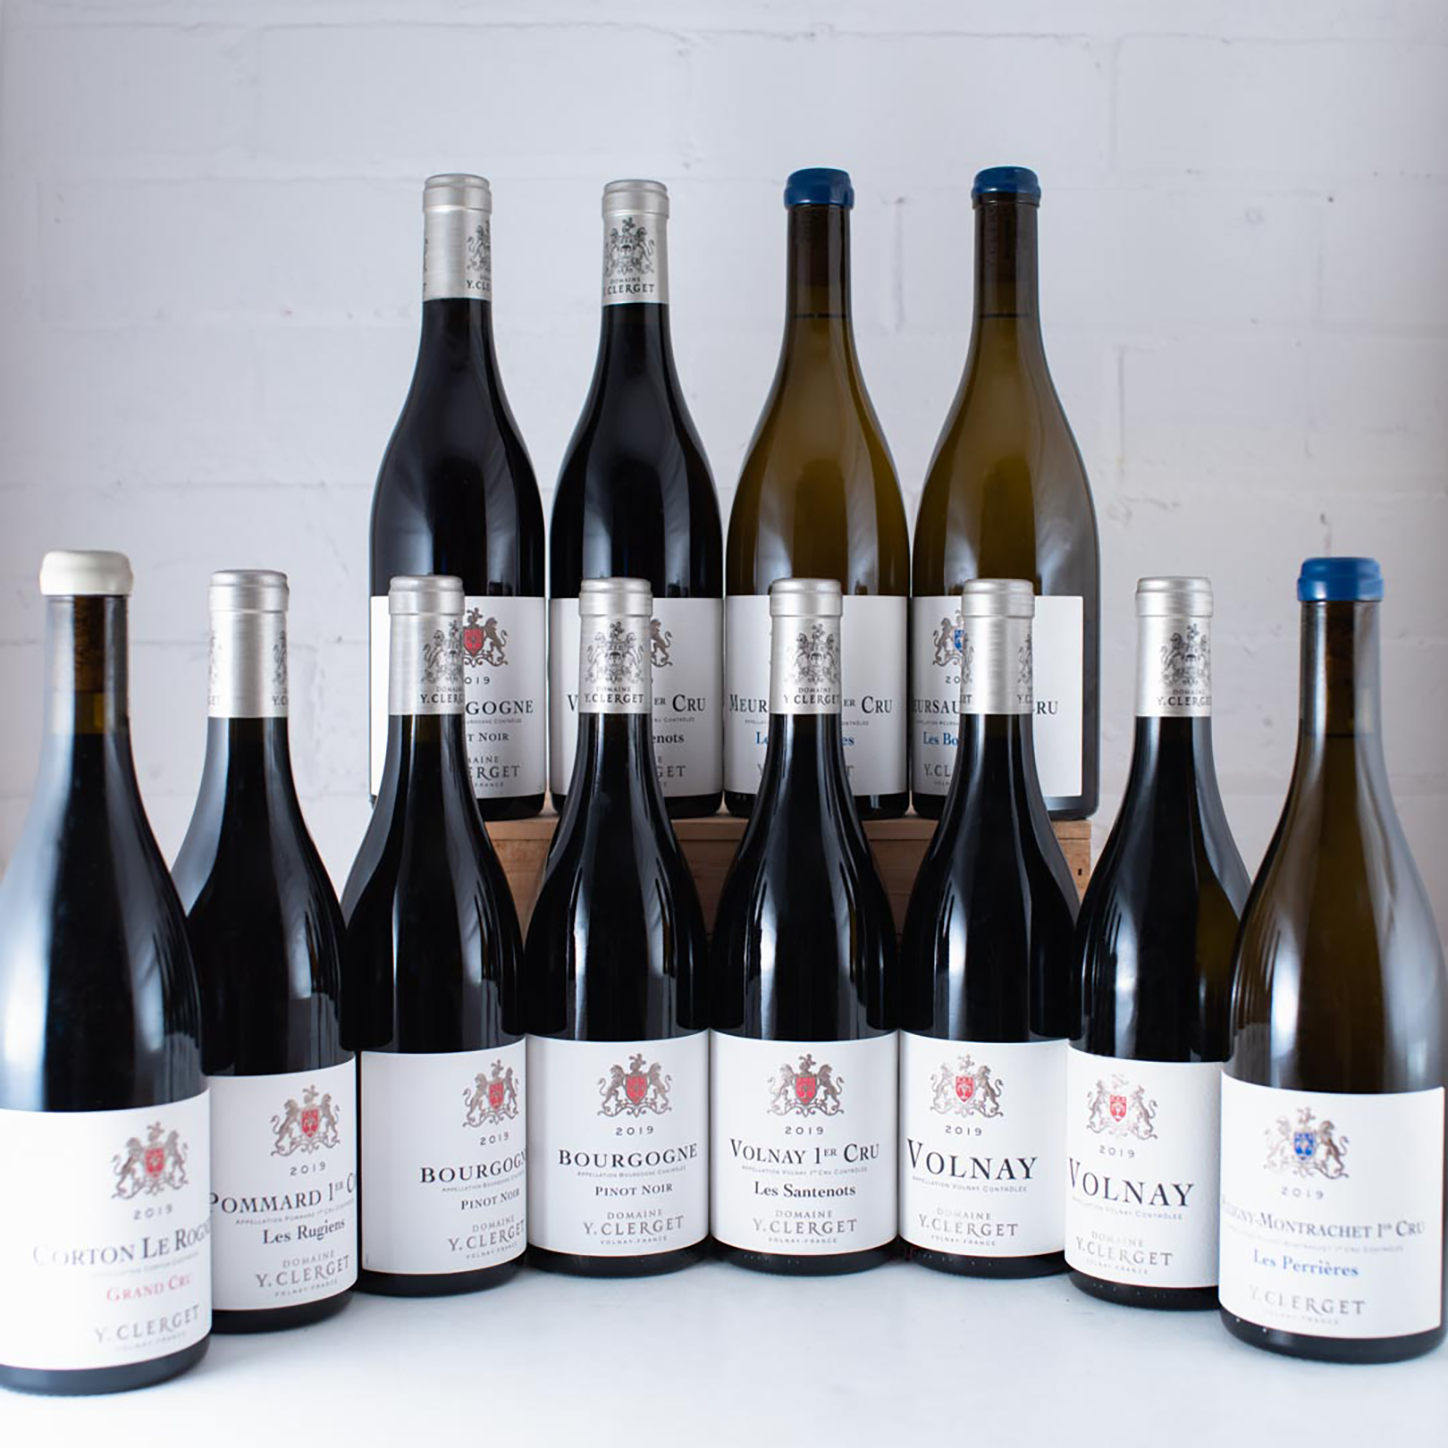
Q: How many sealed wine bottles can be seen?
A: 12